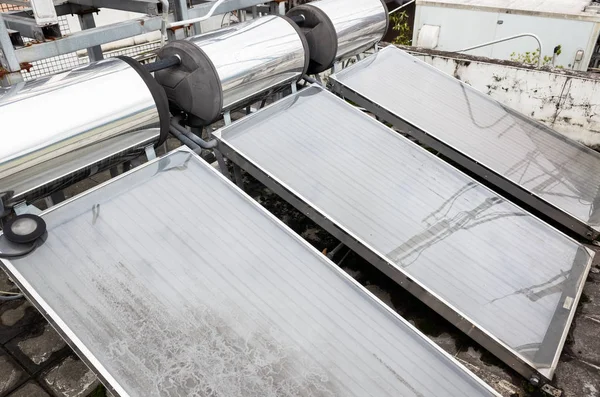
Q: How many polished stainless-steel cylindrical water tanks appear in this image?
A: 3